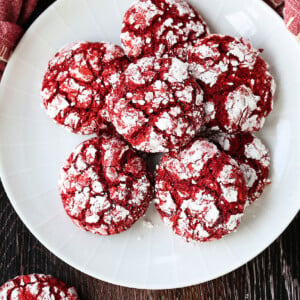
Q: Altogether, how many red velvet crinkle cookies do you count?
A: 8